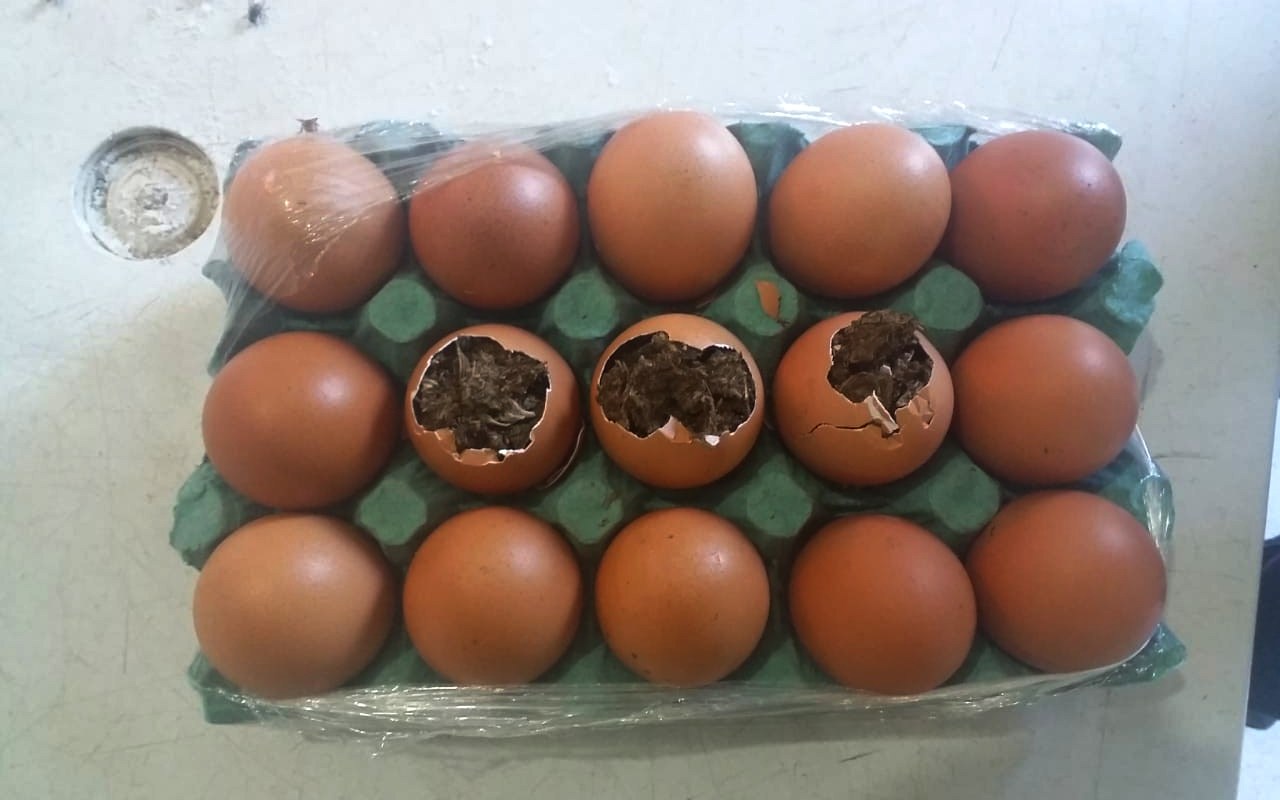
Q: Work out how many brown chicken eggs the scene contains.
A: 15